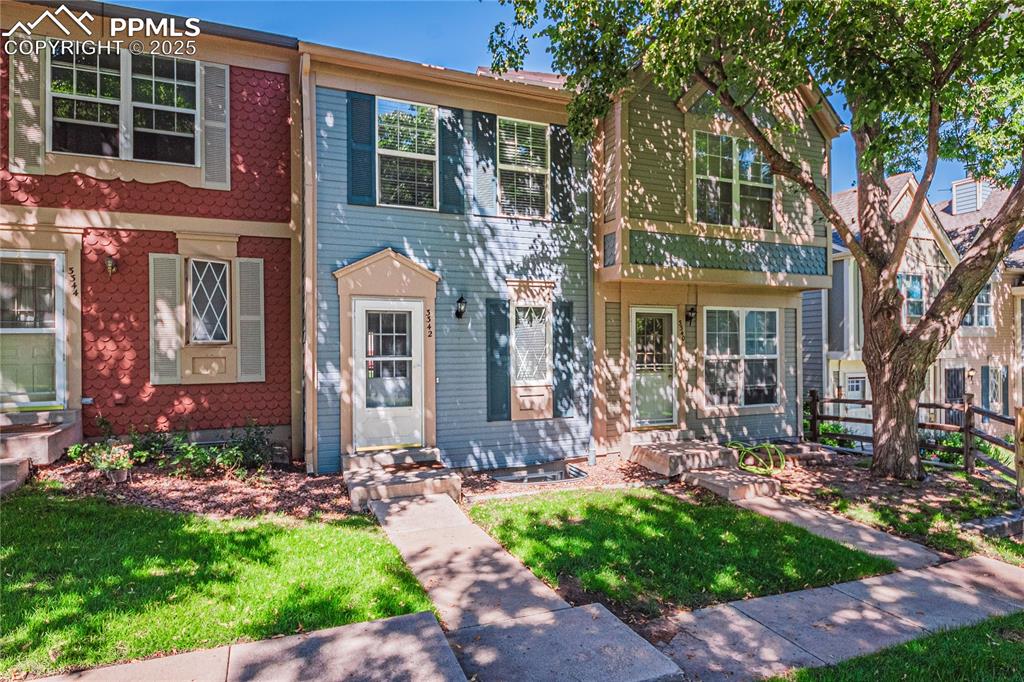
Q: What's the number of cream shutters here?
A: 4